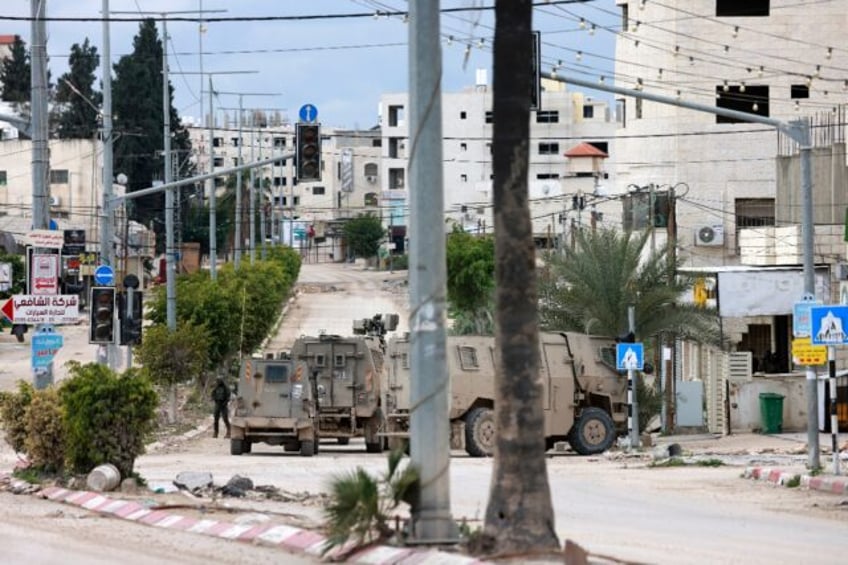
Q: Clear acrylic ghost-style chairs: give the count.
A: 0